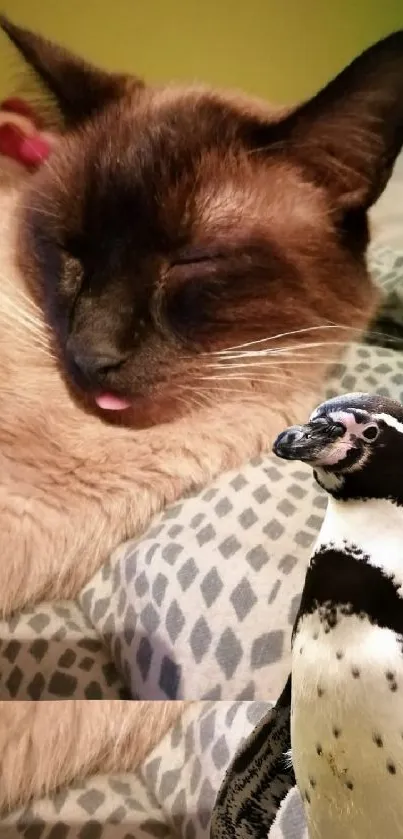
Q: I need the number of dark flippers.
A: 1